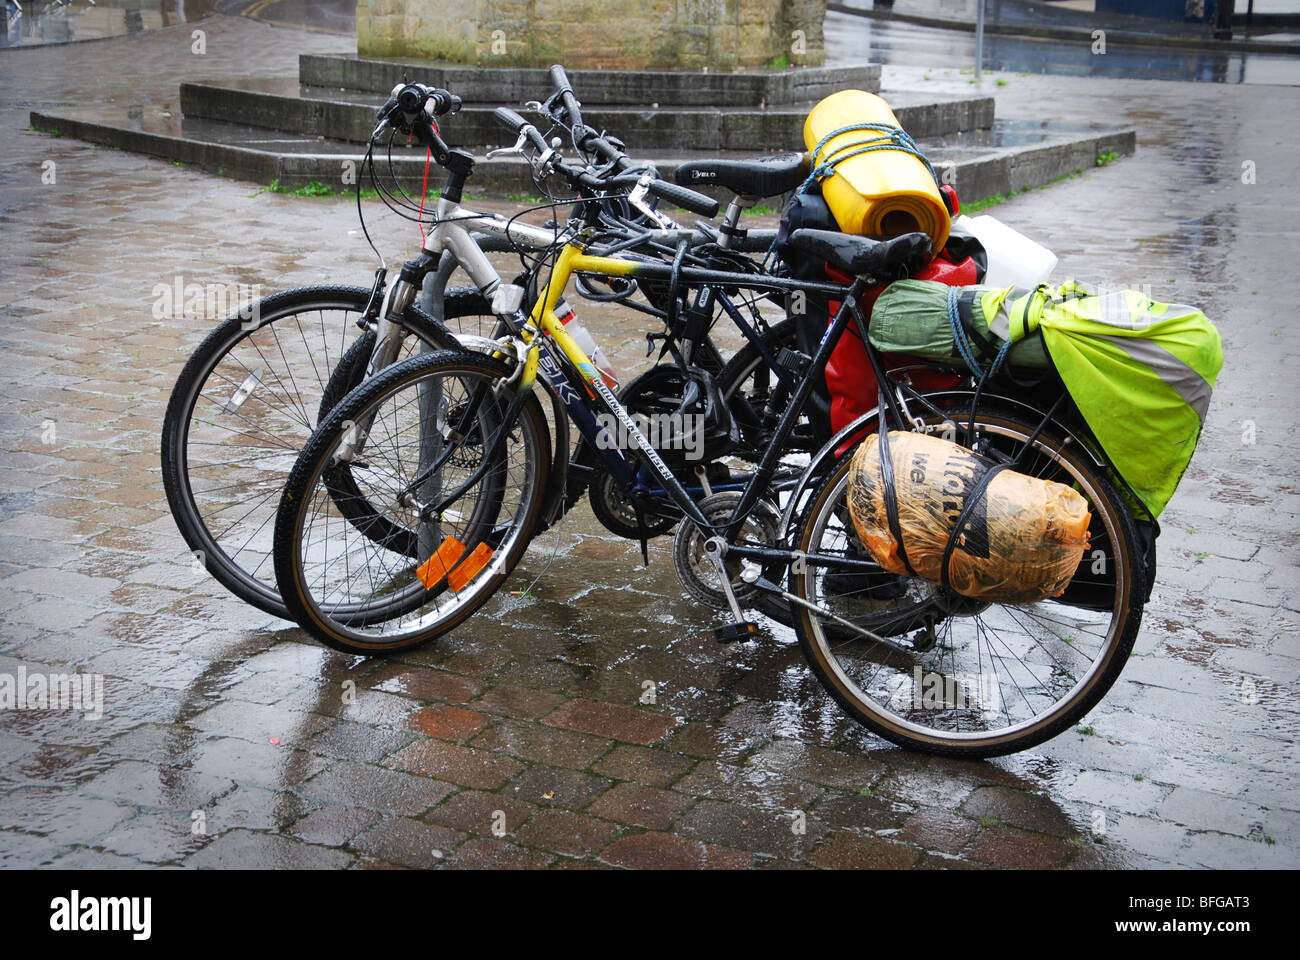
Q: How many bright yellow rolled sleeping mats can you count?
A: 1